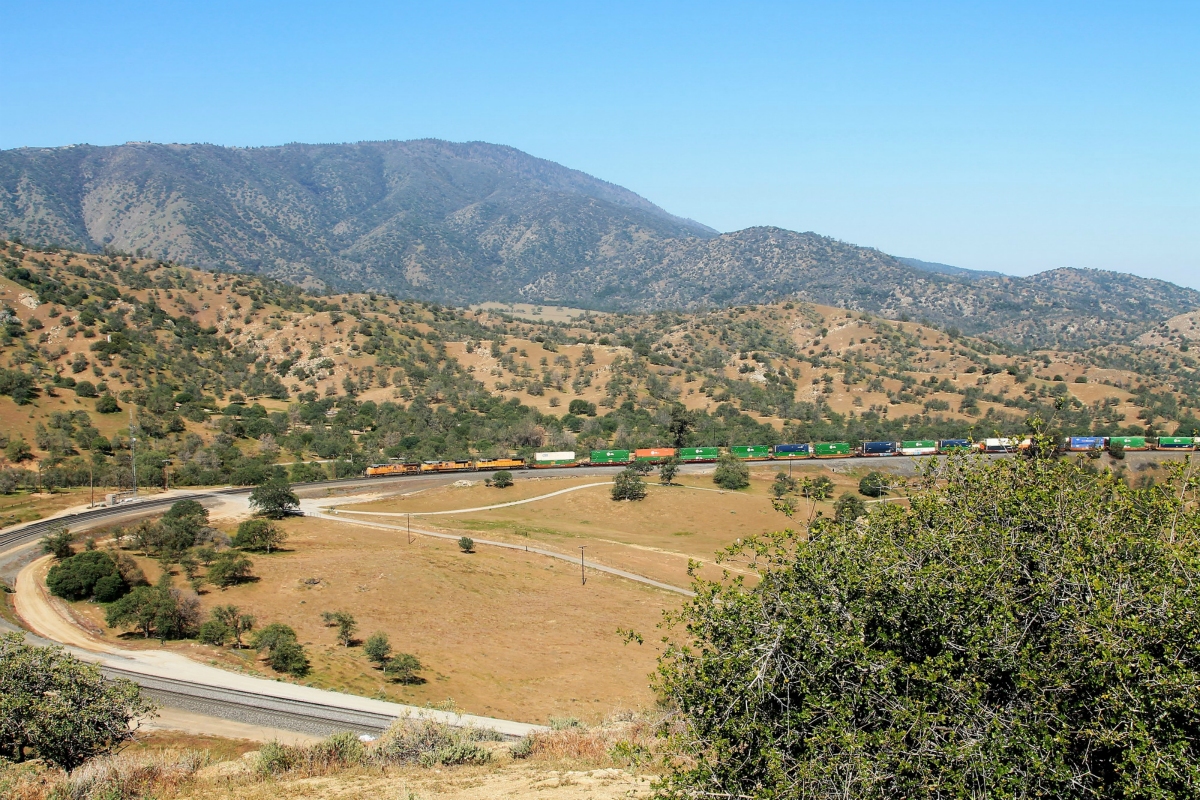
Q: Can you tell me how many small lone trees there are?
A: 1